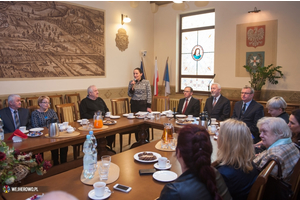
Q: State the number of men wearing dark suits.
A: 4